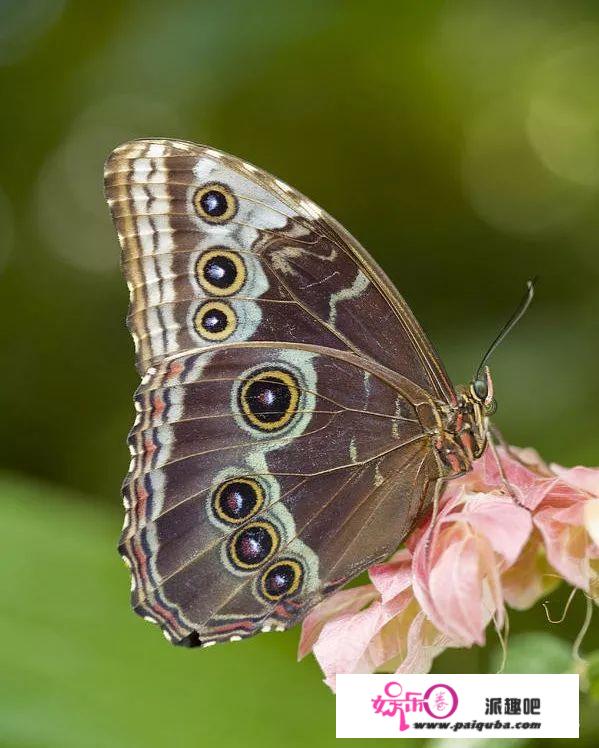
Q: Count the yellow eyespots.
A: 7